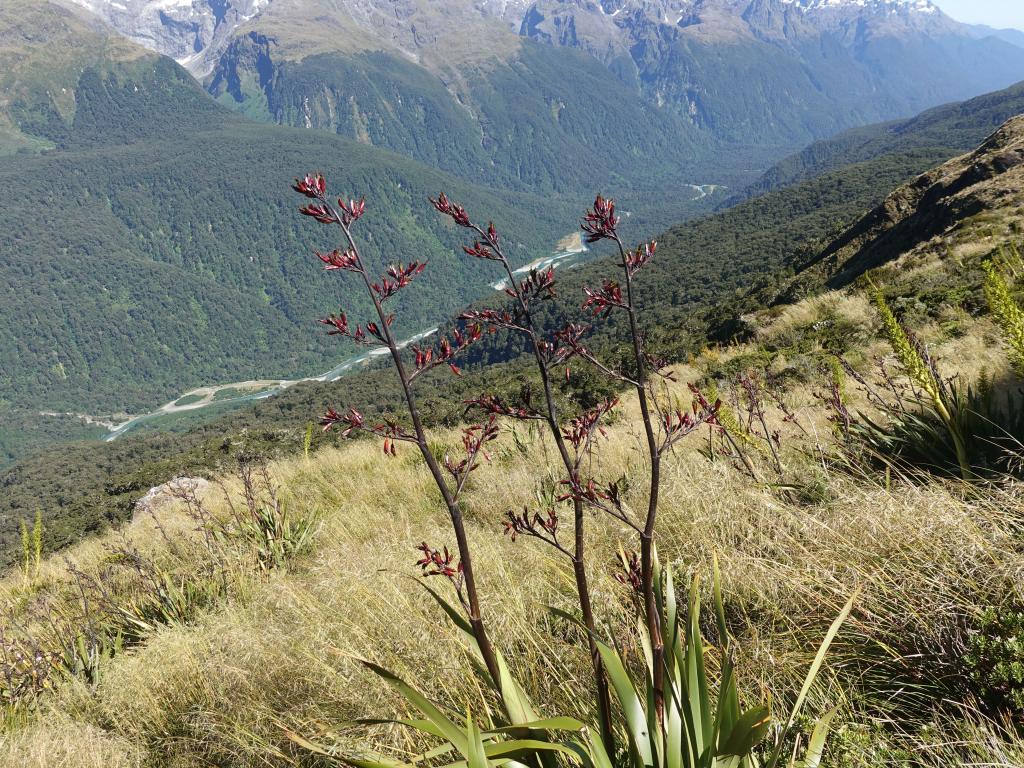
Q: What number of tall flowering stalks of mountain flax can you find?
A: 3